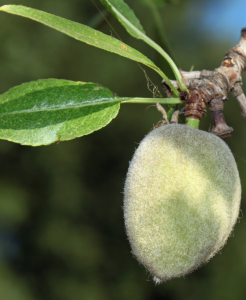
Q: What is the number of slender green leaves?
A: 3